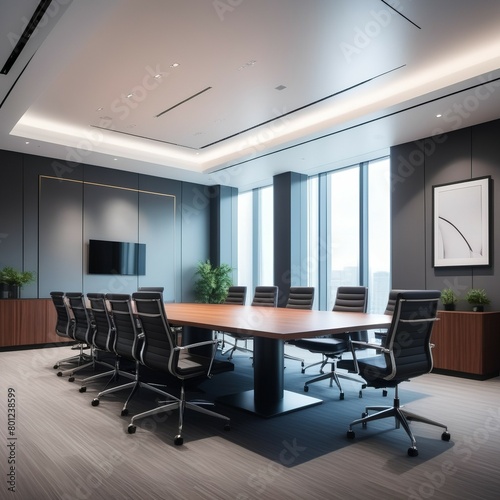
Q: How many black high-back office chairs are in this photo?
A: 12